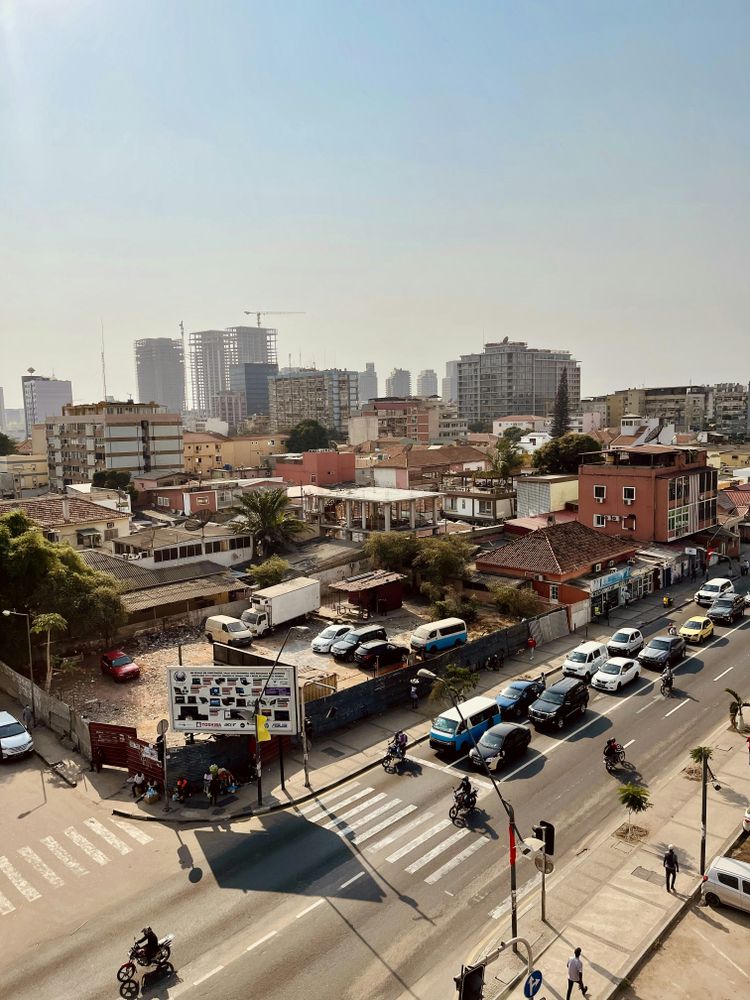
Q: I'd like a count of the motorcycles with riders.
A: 5